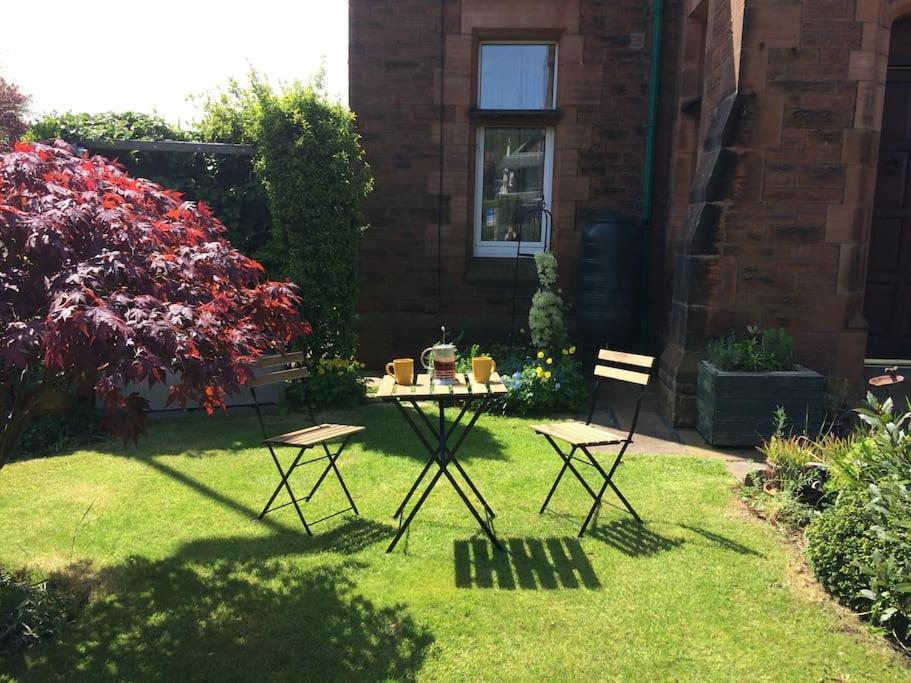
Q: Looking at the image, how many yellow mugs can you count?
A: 2